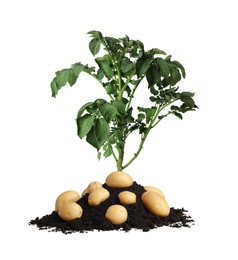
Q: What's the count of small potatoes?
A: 9